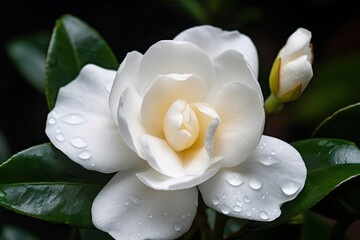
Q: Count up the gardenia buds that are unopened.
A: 1